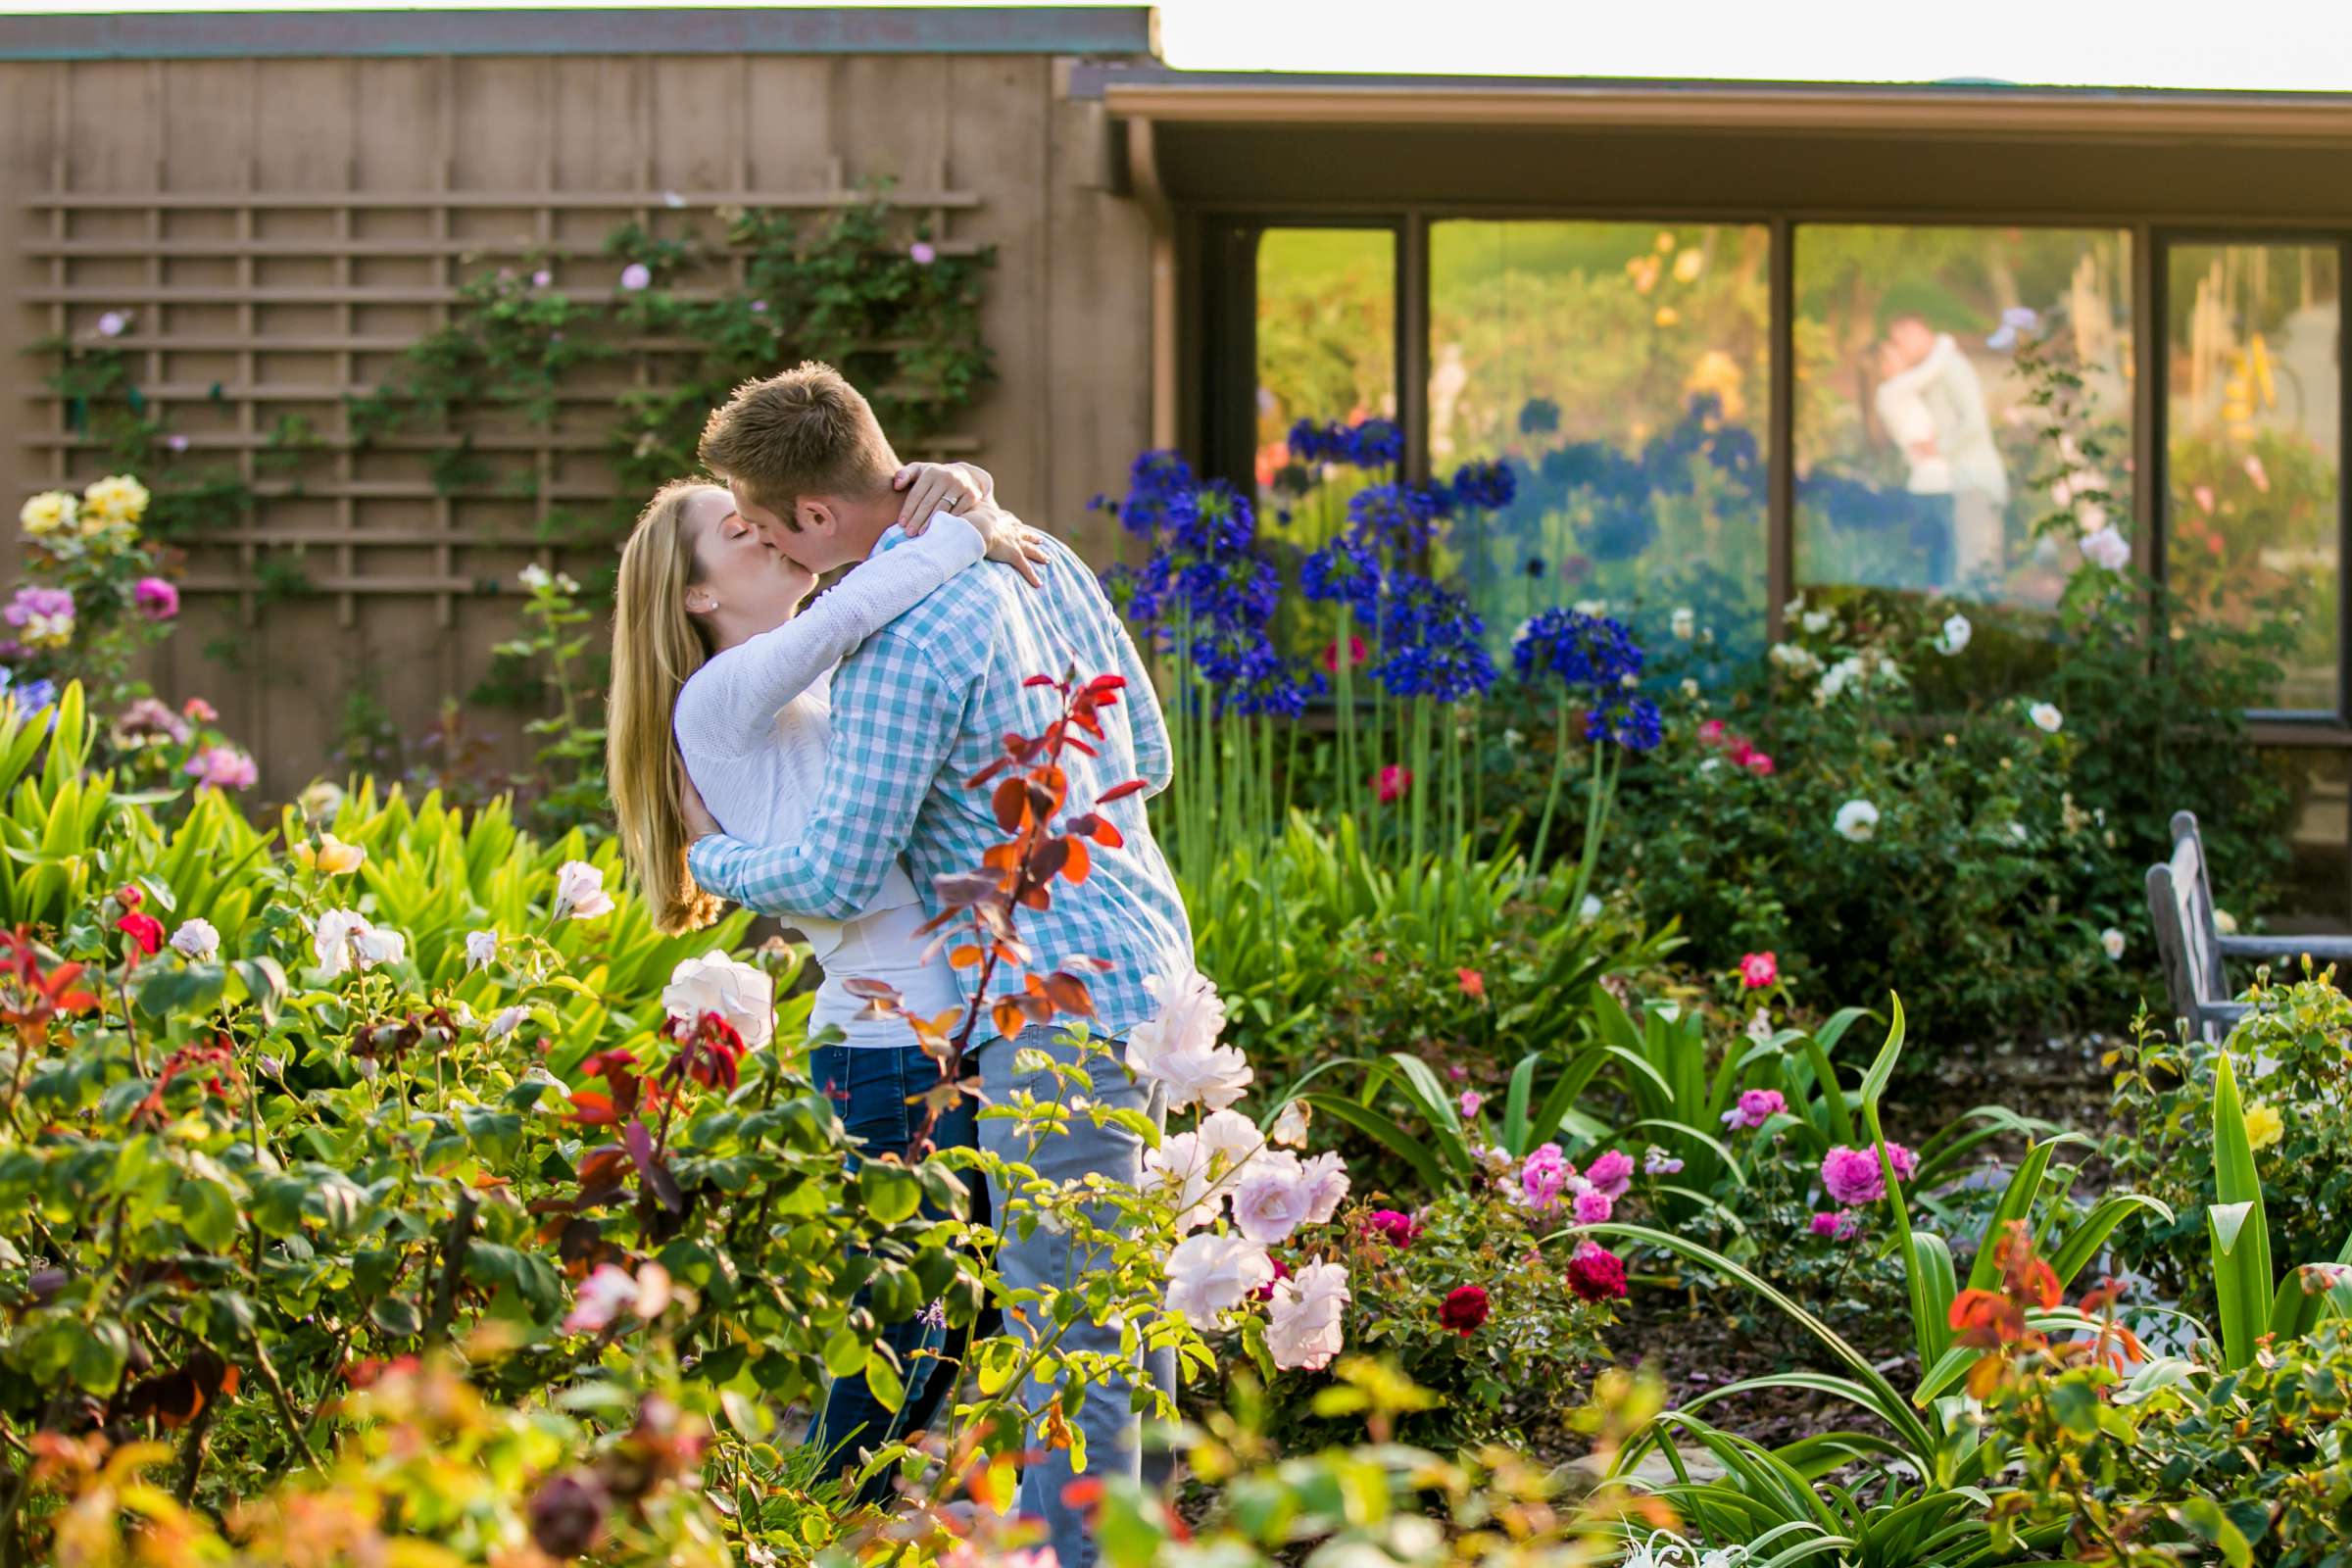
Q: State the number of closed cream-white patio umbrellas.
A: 0